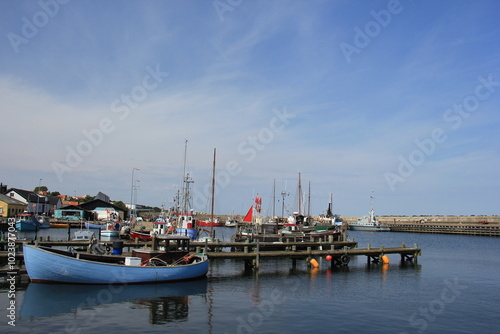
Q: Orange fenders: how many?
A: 2